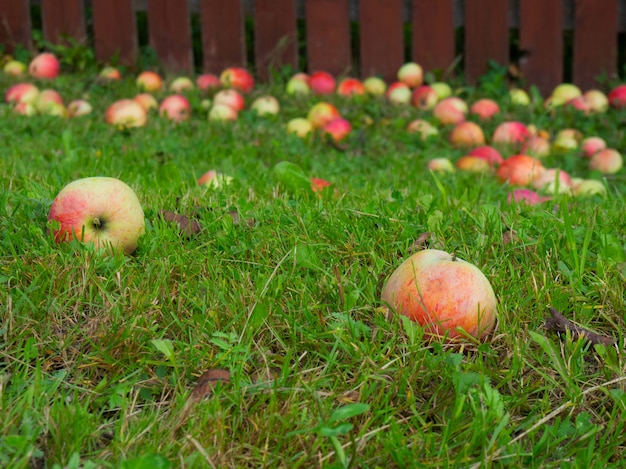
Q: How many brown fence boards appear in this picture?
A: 12